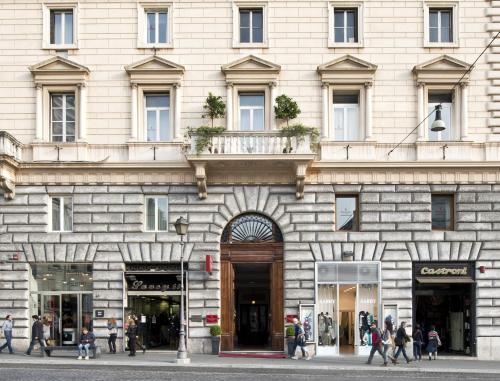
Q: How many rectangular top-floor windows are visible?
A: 5